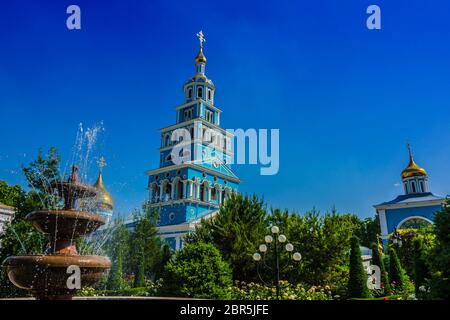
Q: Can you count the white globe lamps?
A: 7